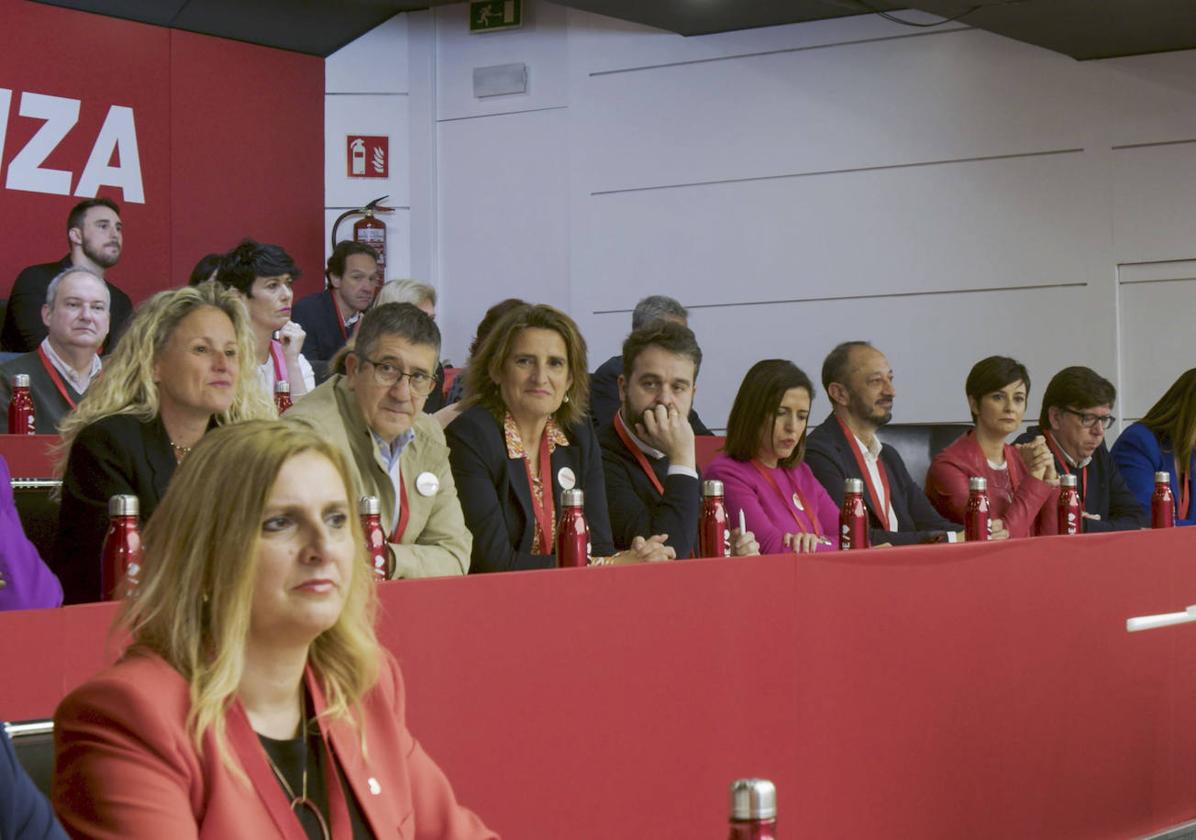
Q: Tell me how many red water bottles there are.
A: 11